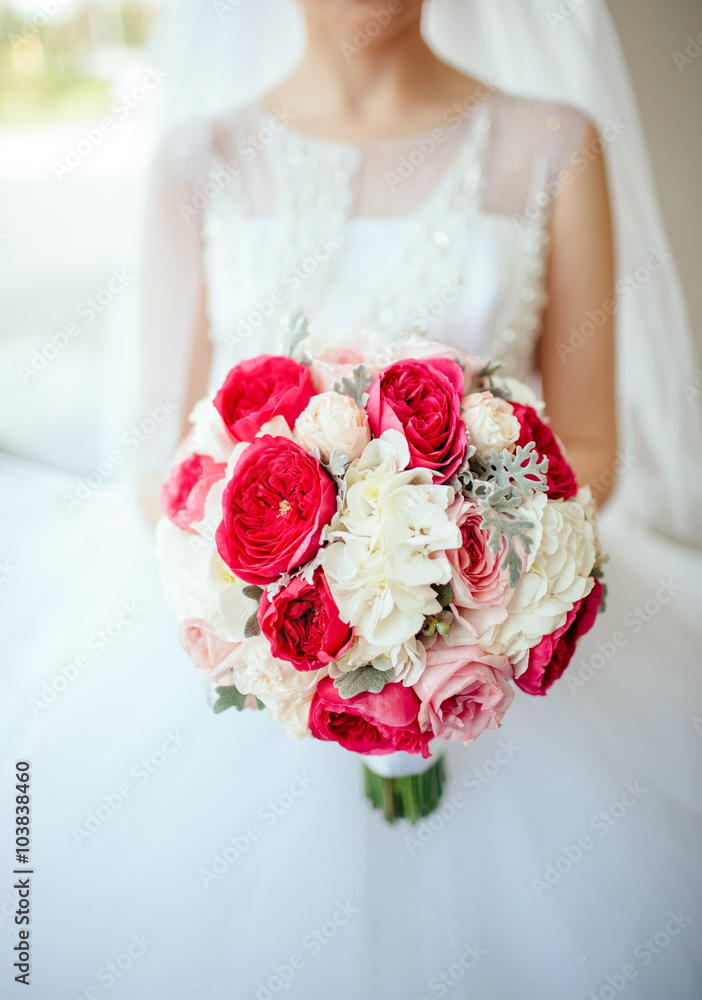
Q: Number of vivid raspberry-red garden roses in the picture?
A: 8